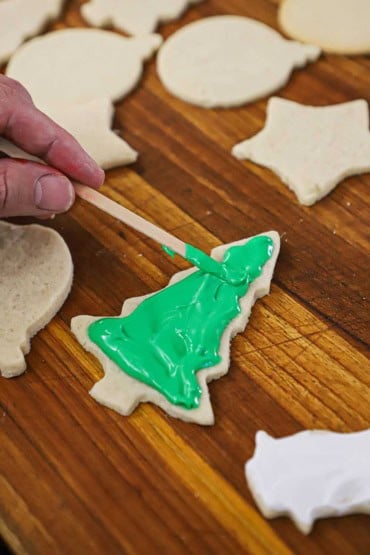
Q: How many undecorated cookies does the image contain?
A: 8